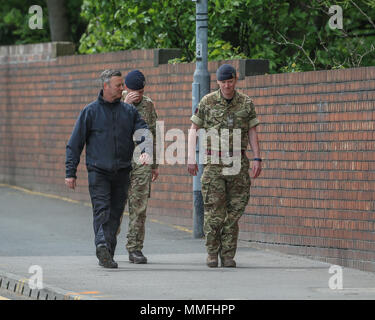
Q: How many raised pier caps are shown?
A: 3